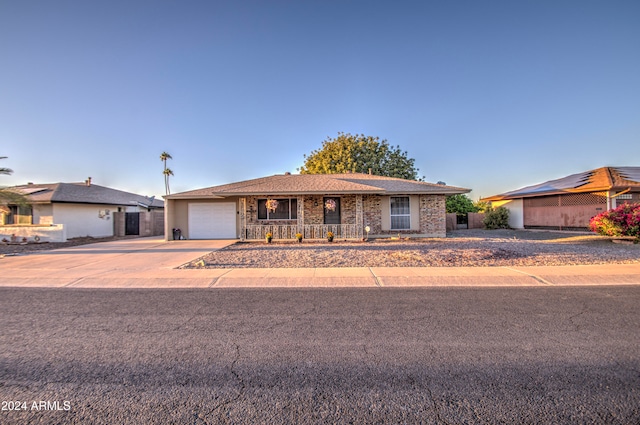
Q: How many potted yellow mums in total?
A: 3